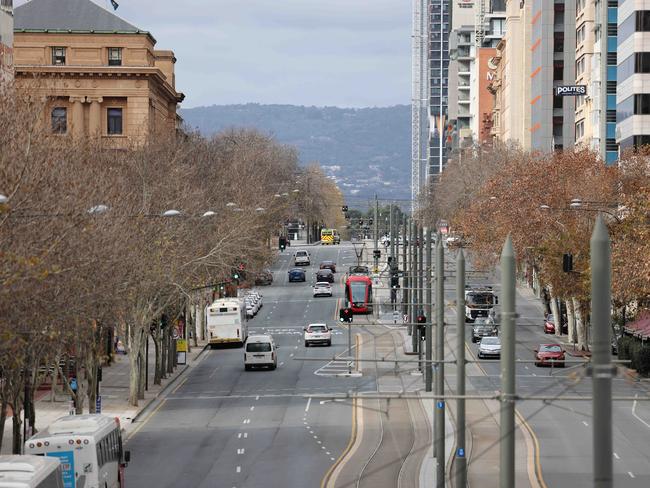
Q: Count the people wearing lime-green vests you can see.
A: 0